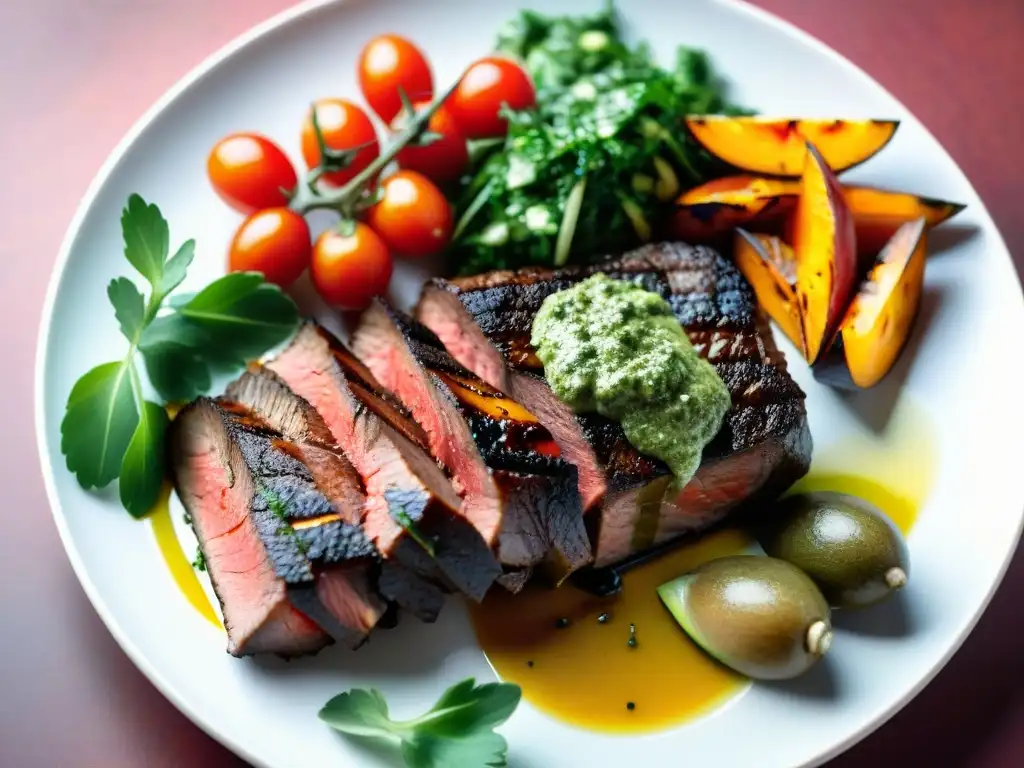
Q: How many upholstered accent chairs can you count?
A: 0